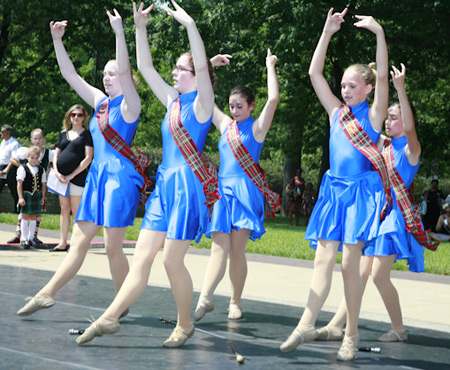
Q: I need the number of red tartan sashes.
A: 5